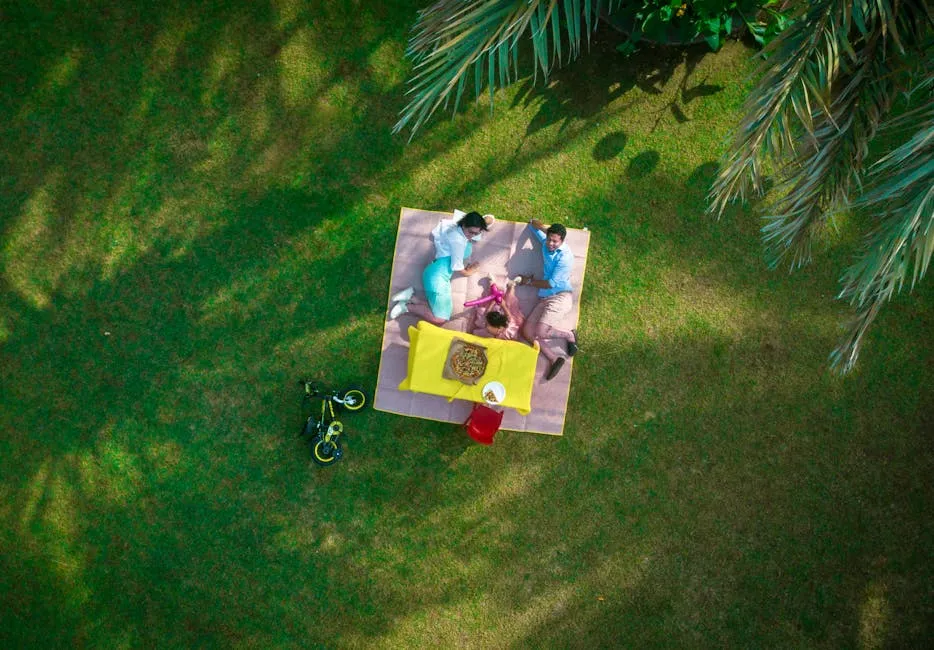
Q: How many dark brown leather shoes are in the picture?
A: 2